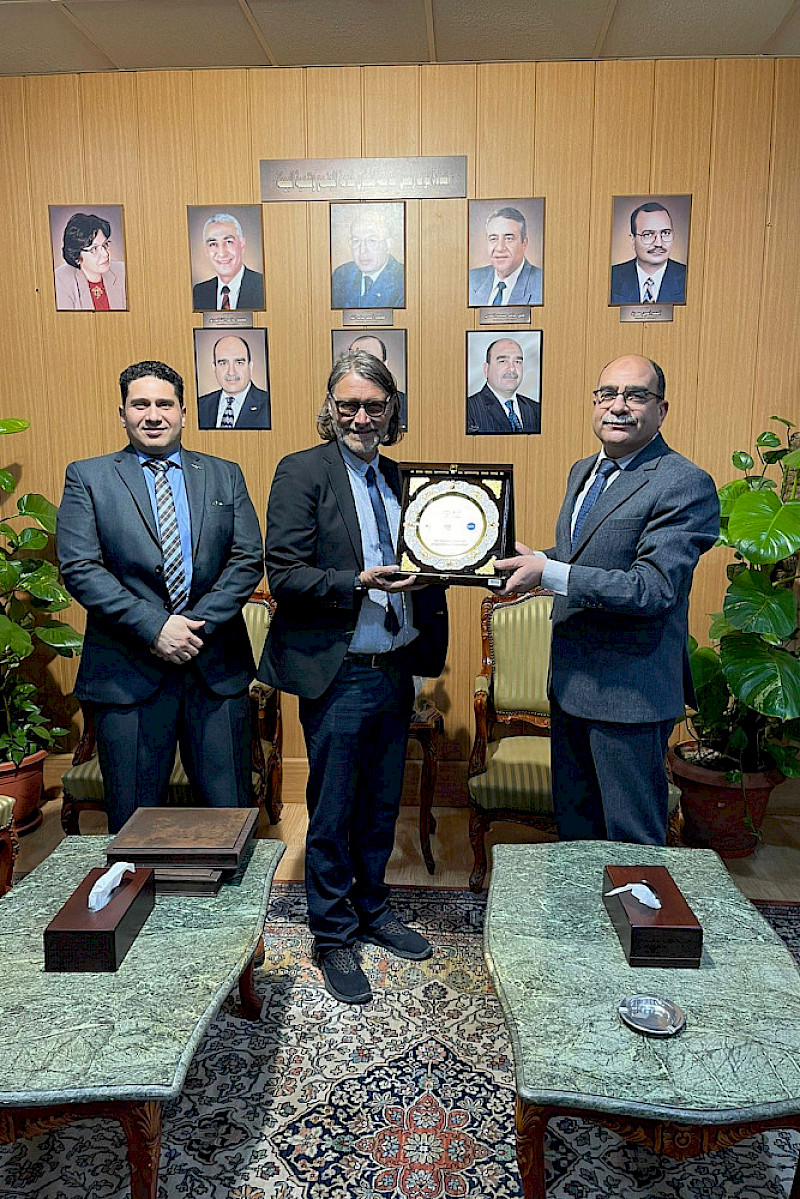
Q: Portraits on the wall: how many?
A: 8